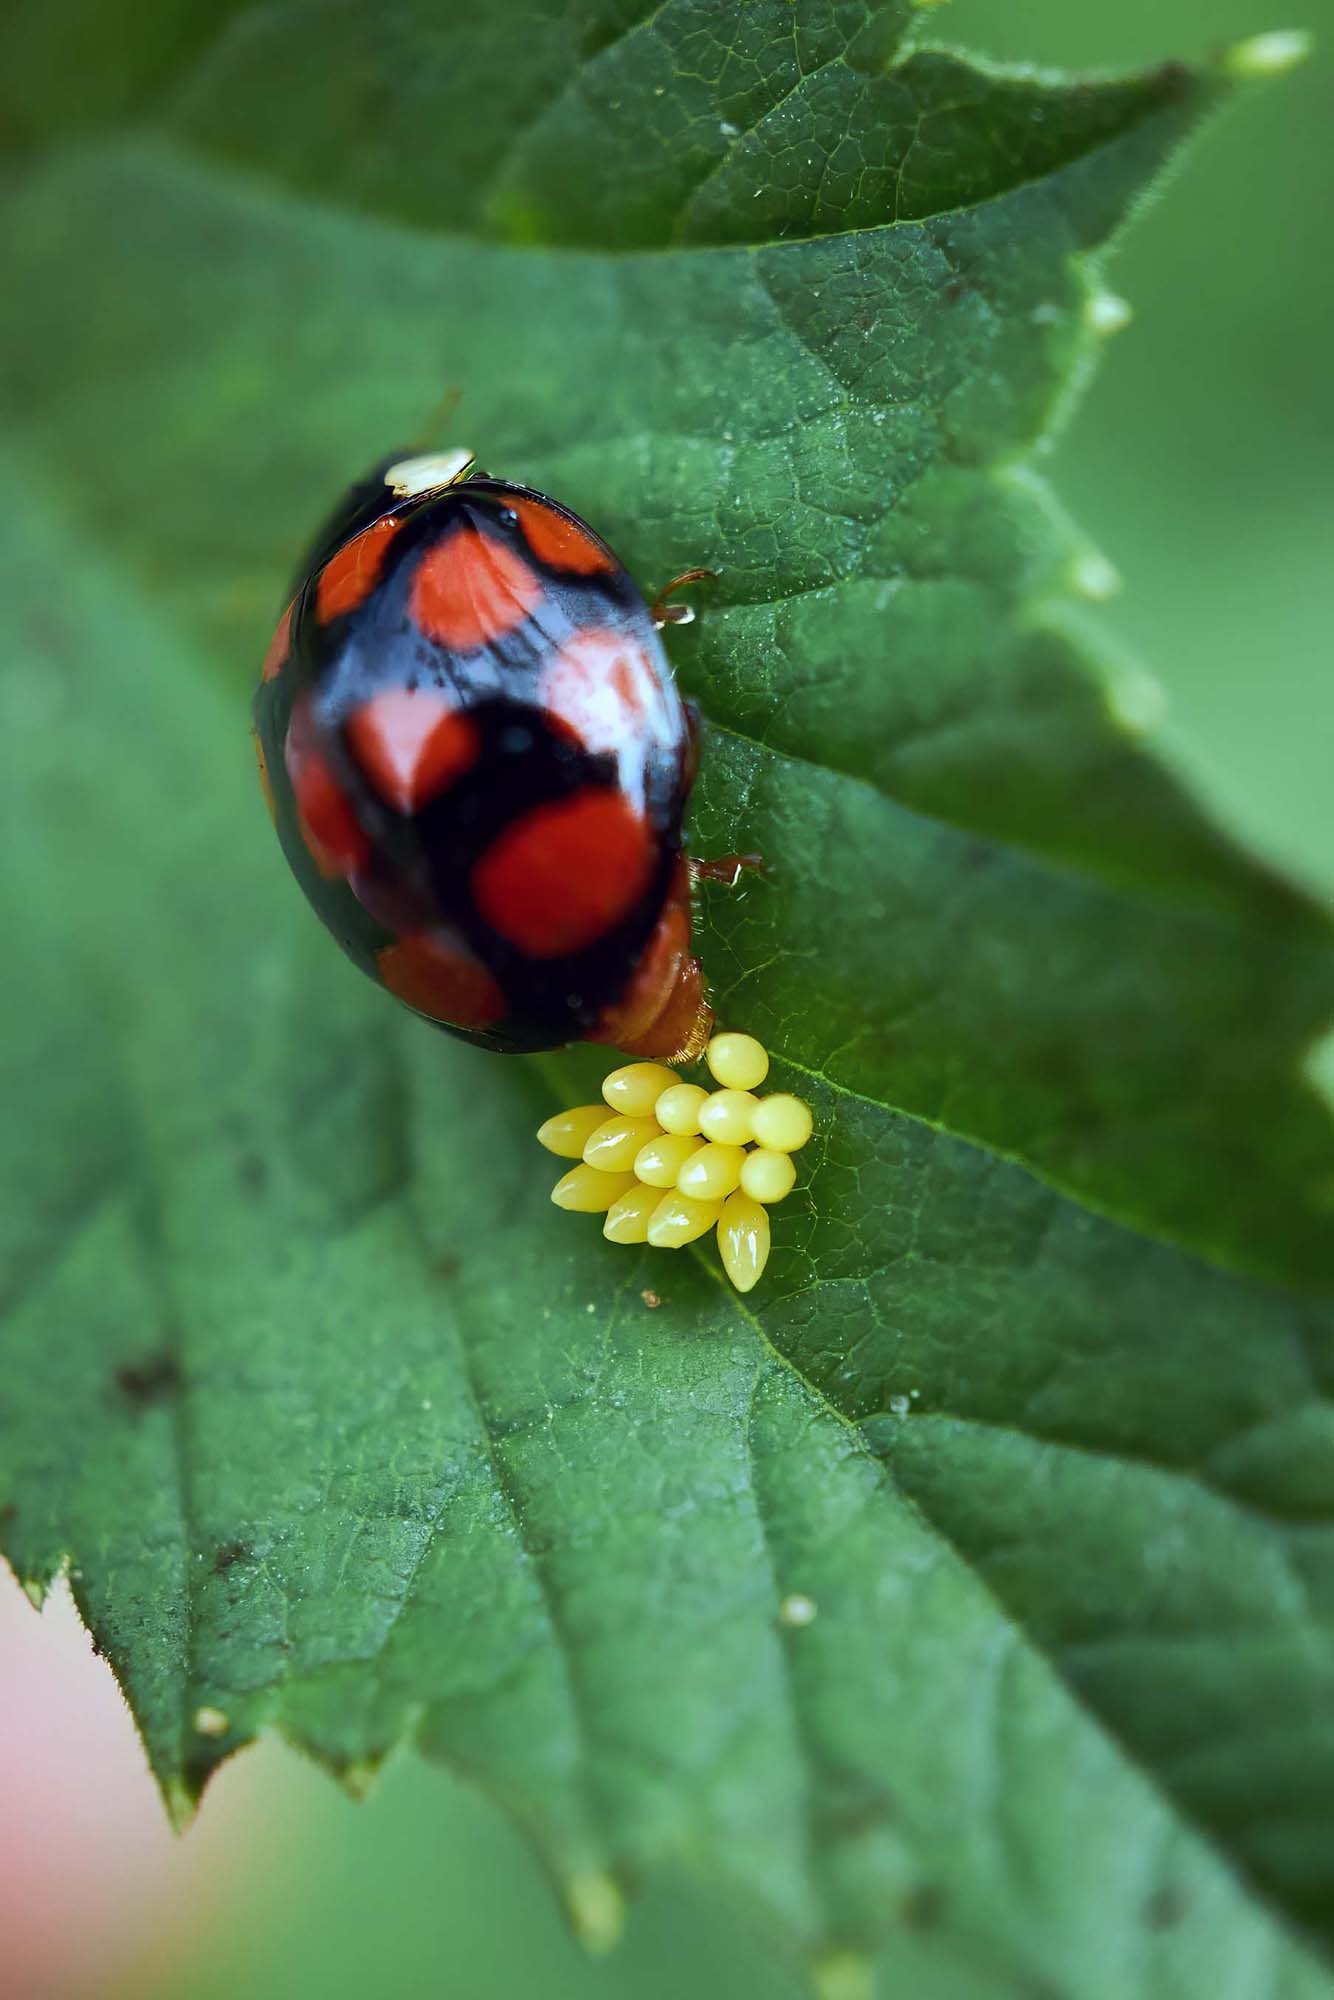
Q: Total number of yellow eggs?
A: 14